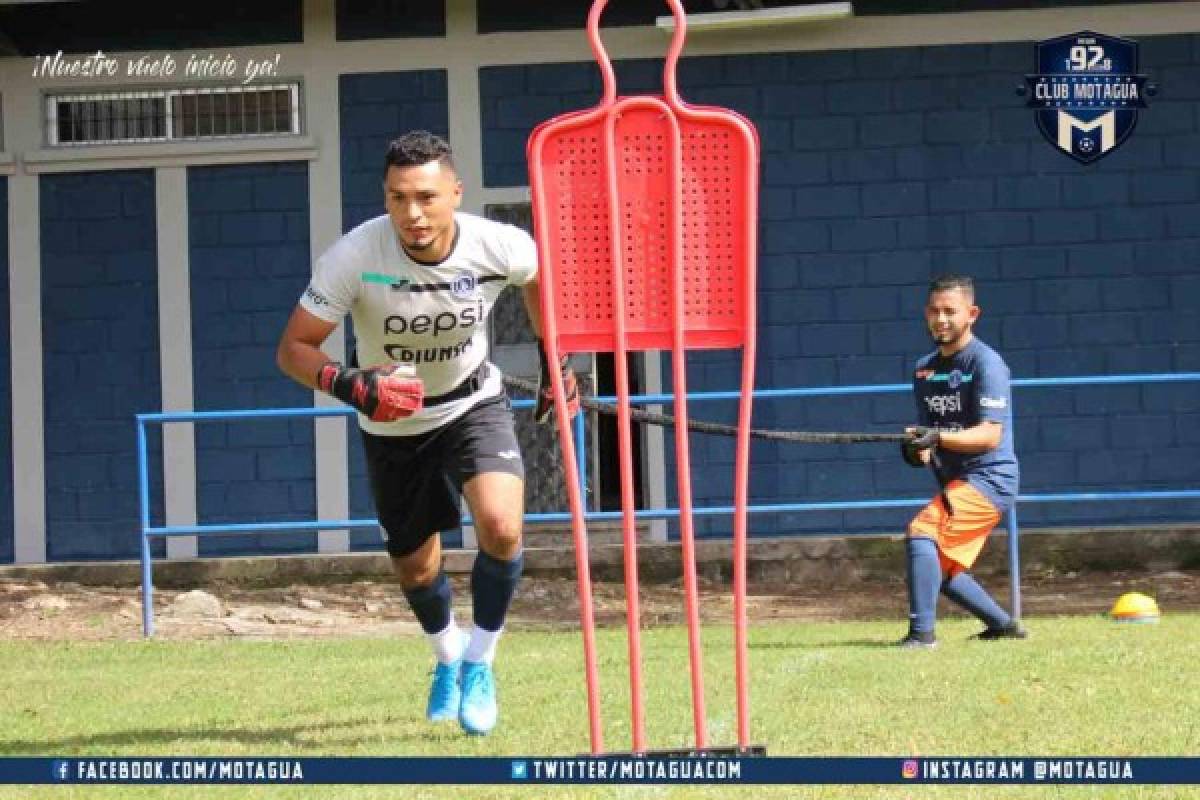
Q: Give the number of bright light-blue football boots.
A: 2